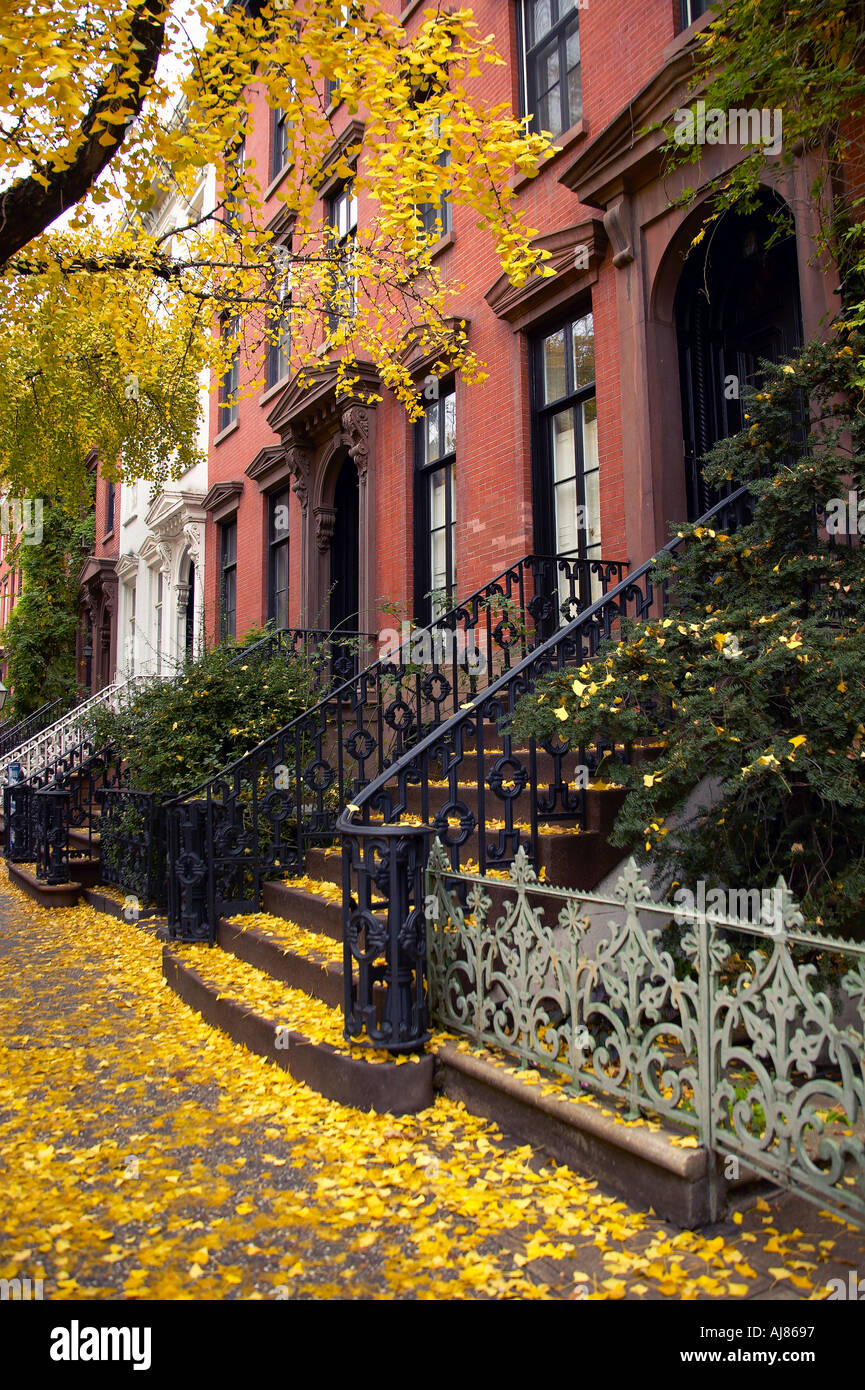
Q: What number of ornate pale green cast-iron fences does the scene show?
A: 1